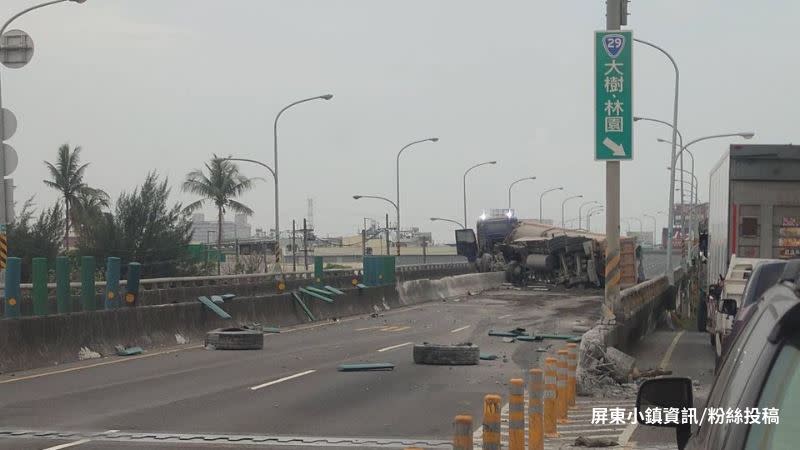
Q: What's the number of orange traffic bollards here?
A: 7